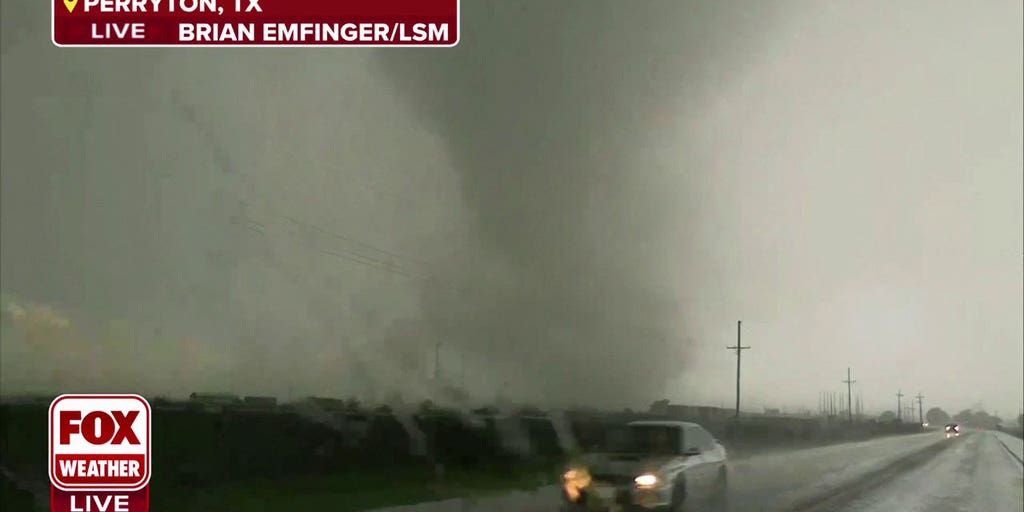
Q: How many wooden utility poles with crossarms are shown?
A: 4